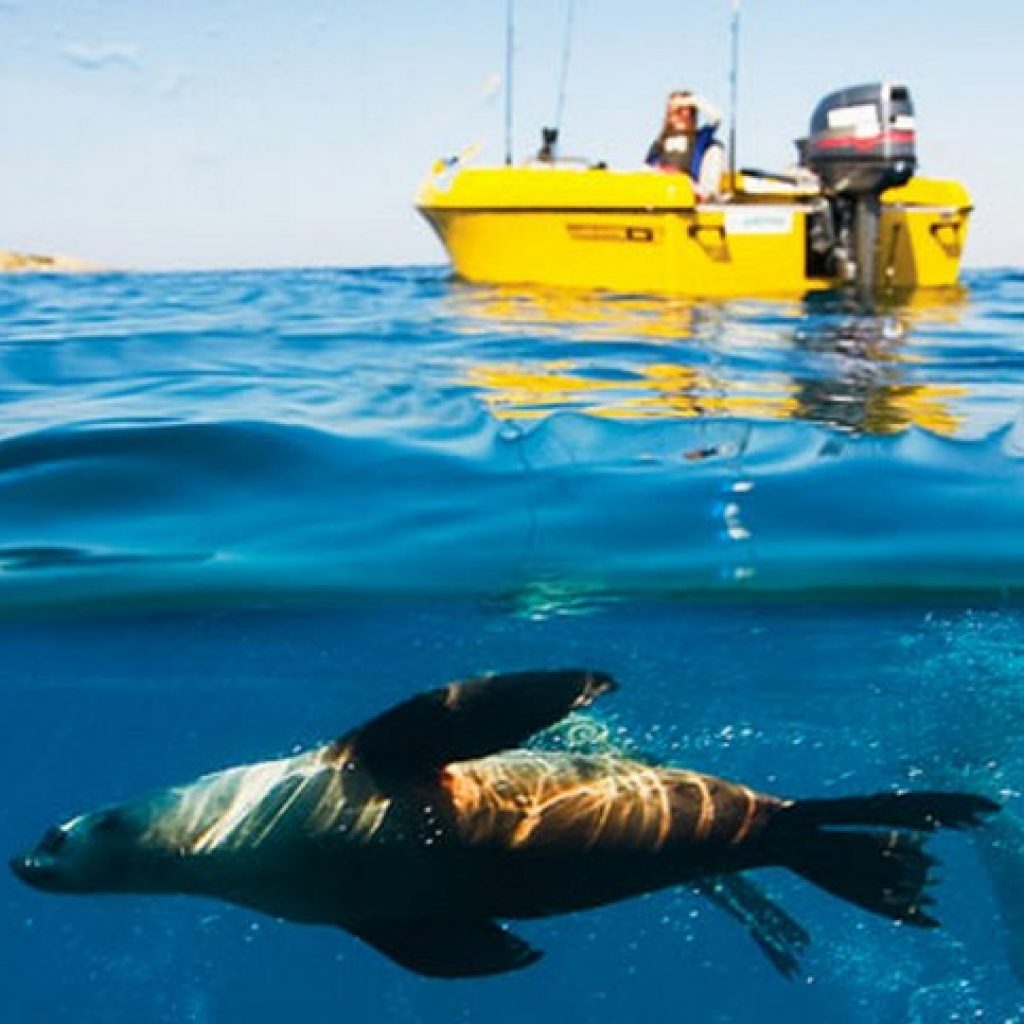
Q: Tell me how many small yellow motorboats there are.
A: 1